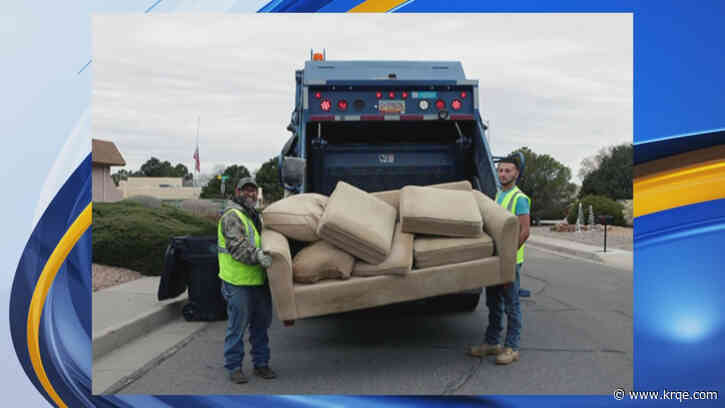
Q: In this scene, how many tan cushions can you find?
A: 6